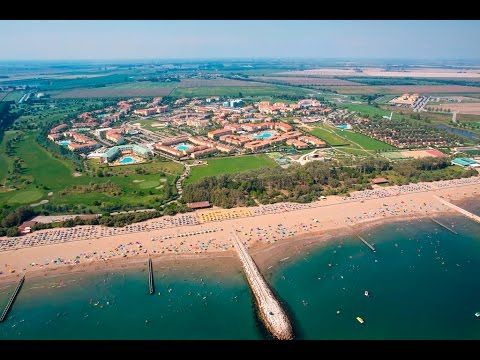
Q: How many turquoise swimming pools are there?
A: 5